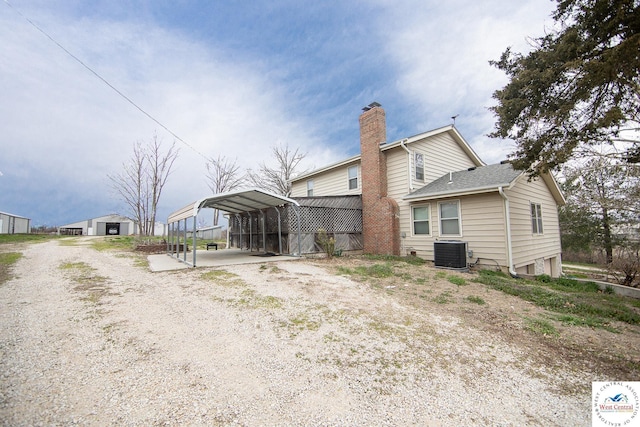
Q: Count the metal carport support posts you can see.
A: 10